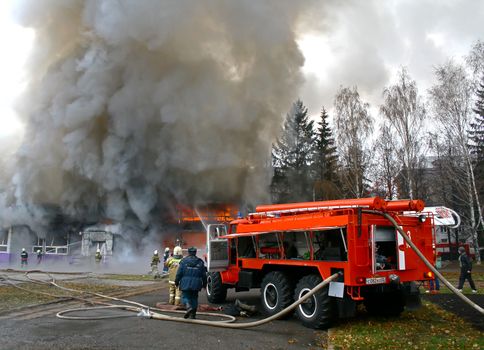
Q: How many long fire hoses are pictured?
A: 2